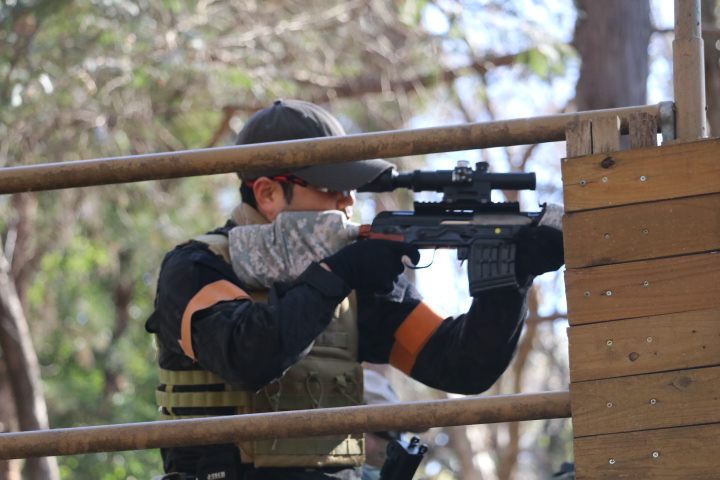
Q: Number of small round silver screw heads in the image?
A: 14